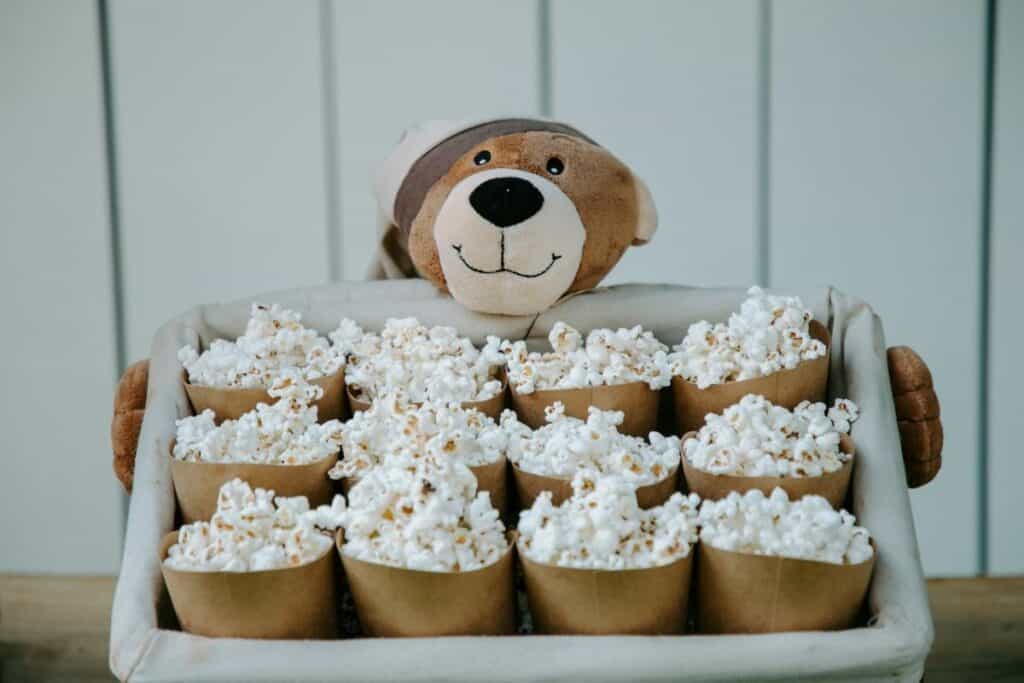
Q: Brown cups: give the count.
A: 12